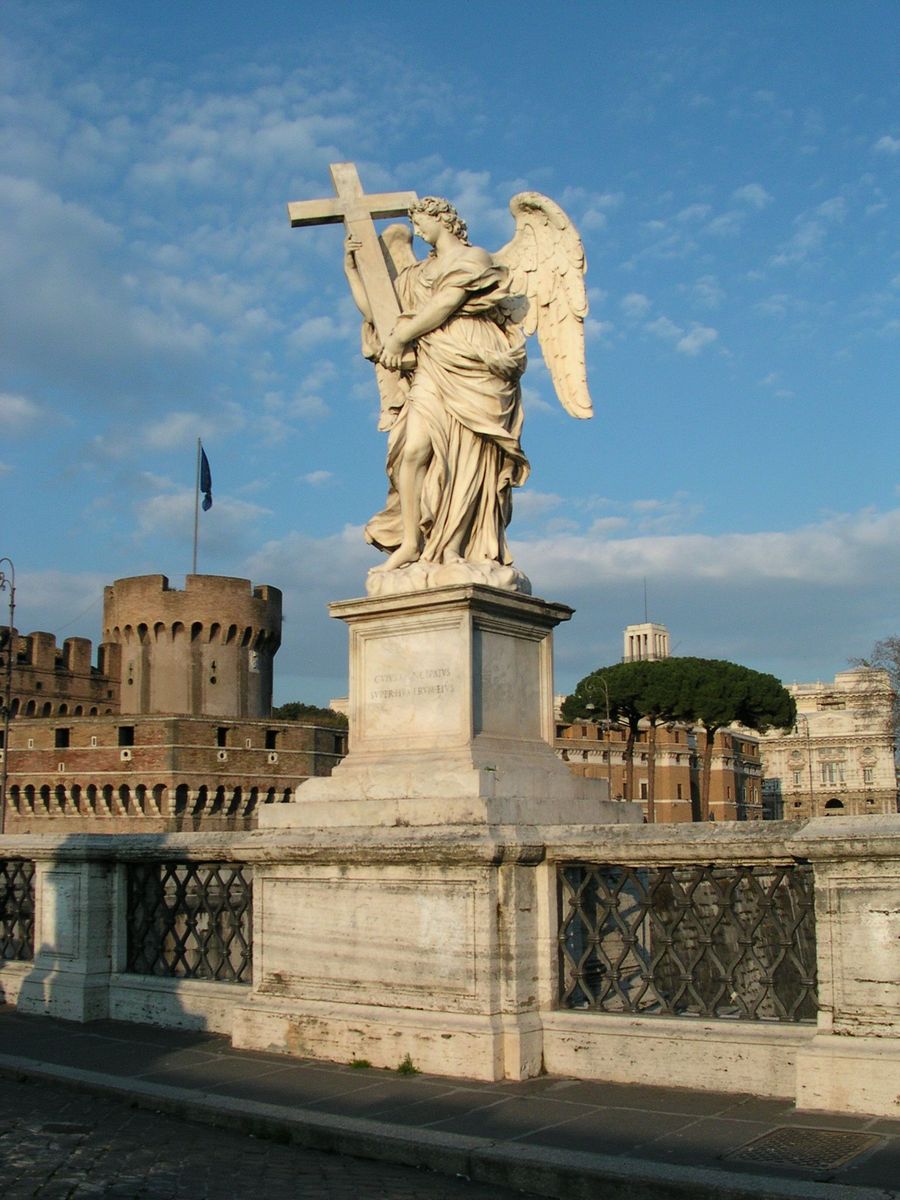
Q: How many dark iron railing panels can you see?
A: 3